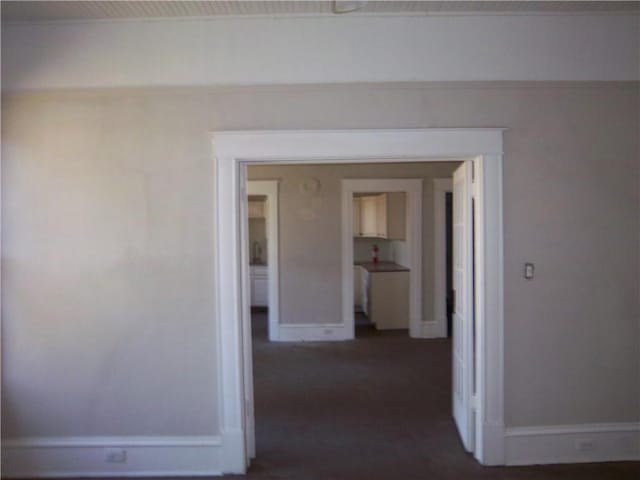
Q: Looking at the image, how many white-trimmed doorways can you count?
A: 4